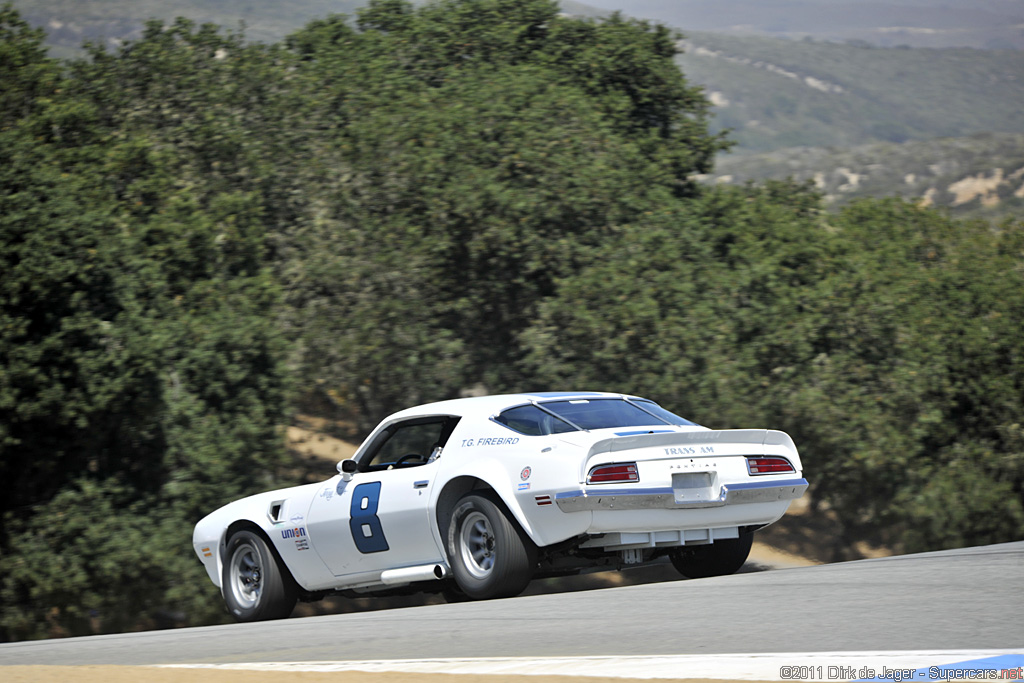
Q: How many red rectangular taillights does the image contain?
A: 2